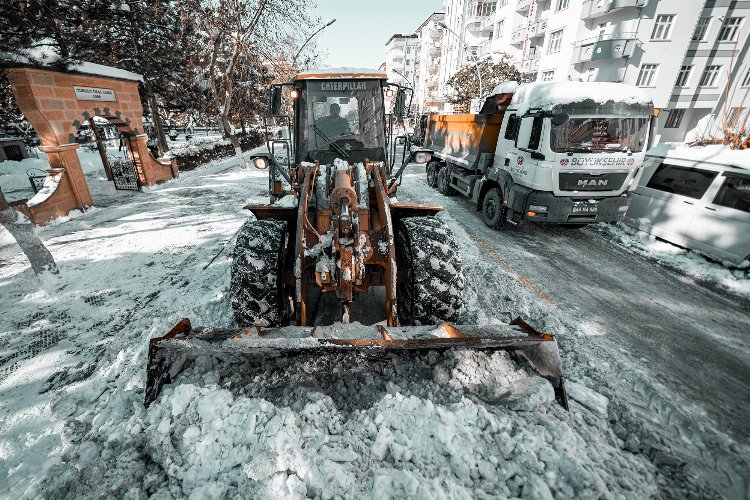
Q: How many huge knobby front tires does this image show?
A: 2